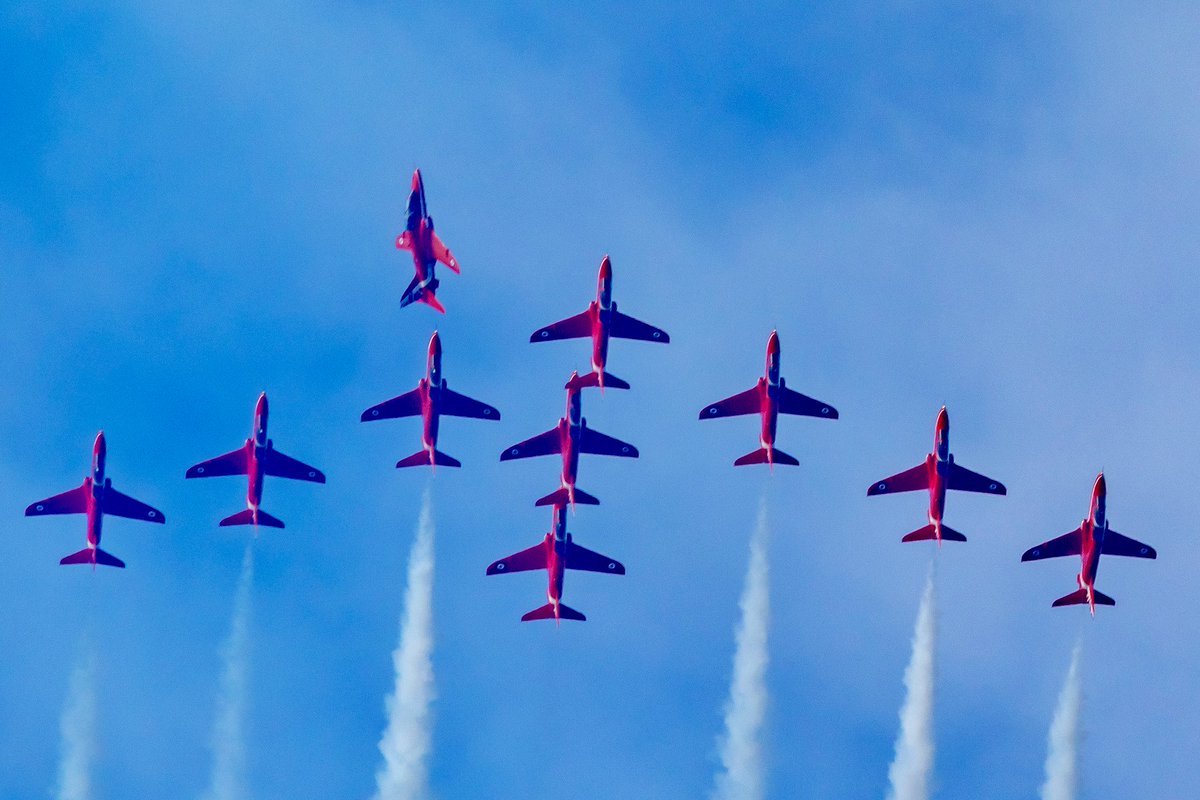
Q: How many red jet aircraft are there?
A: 10